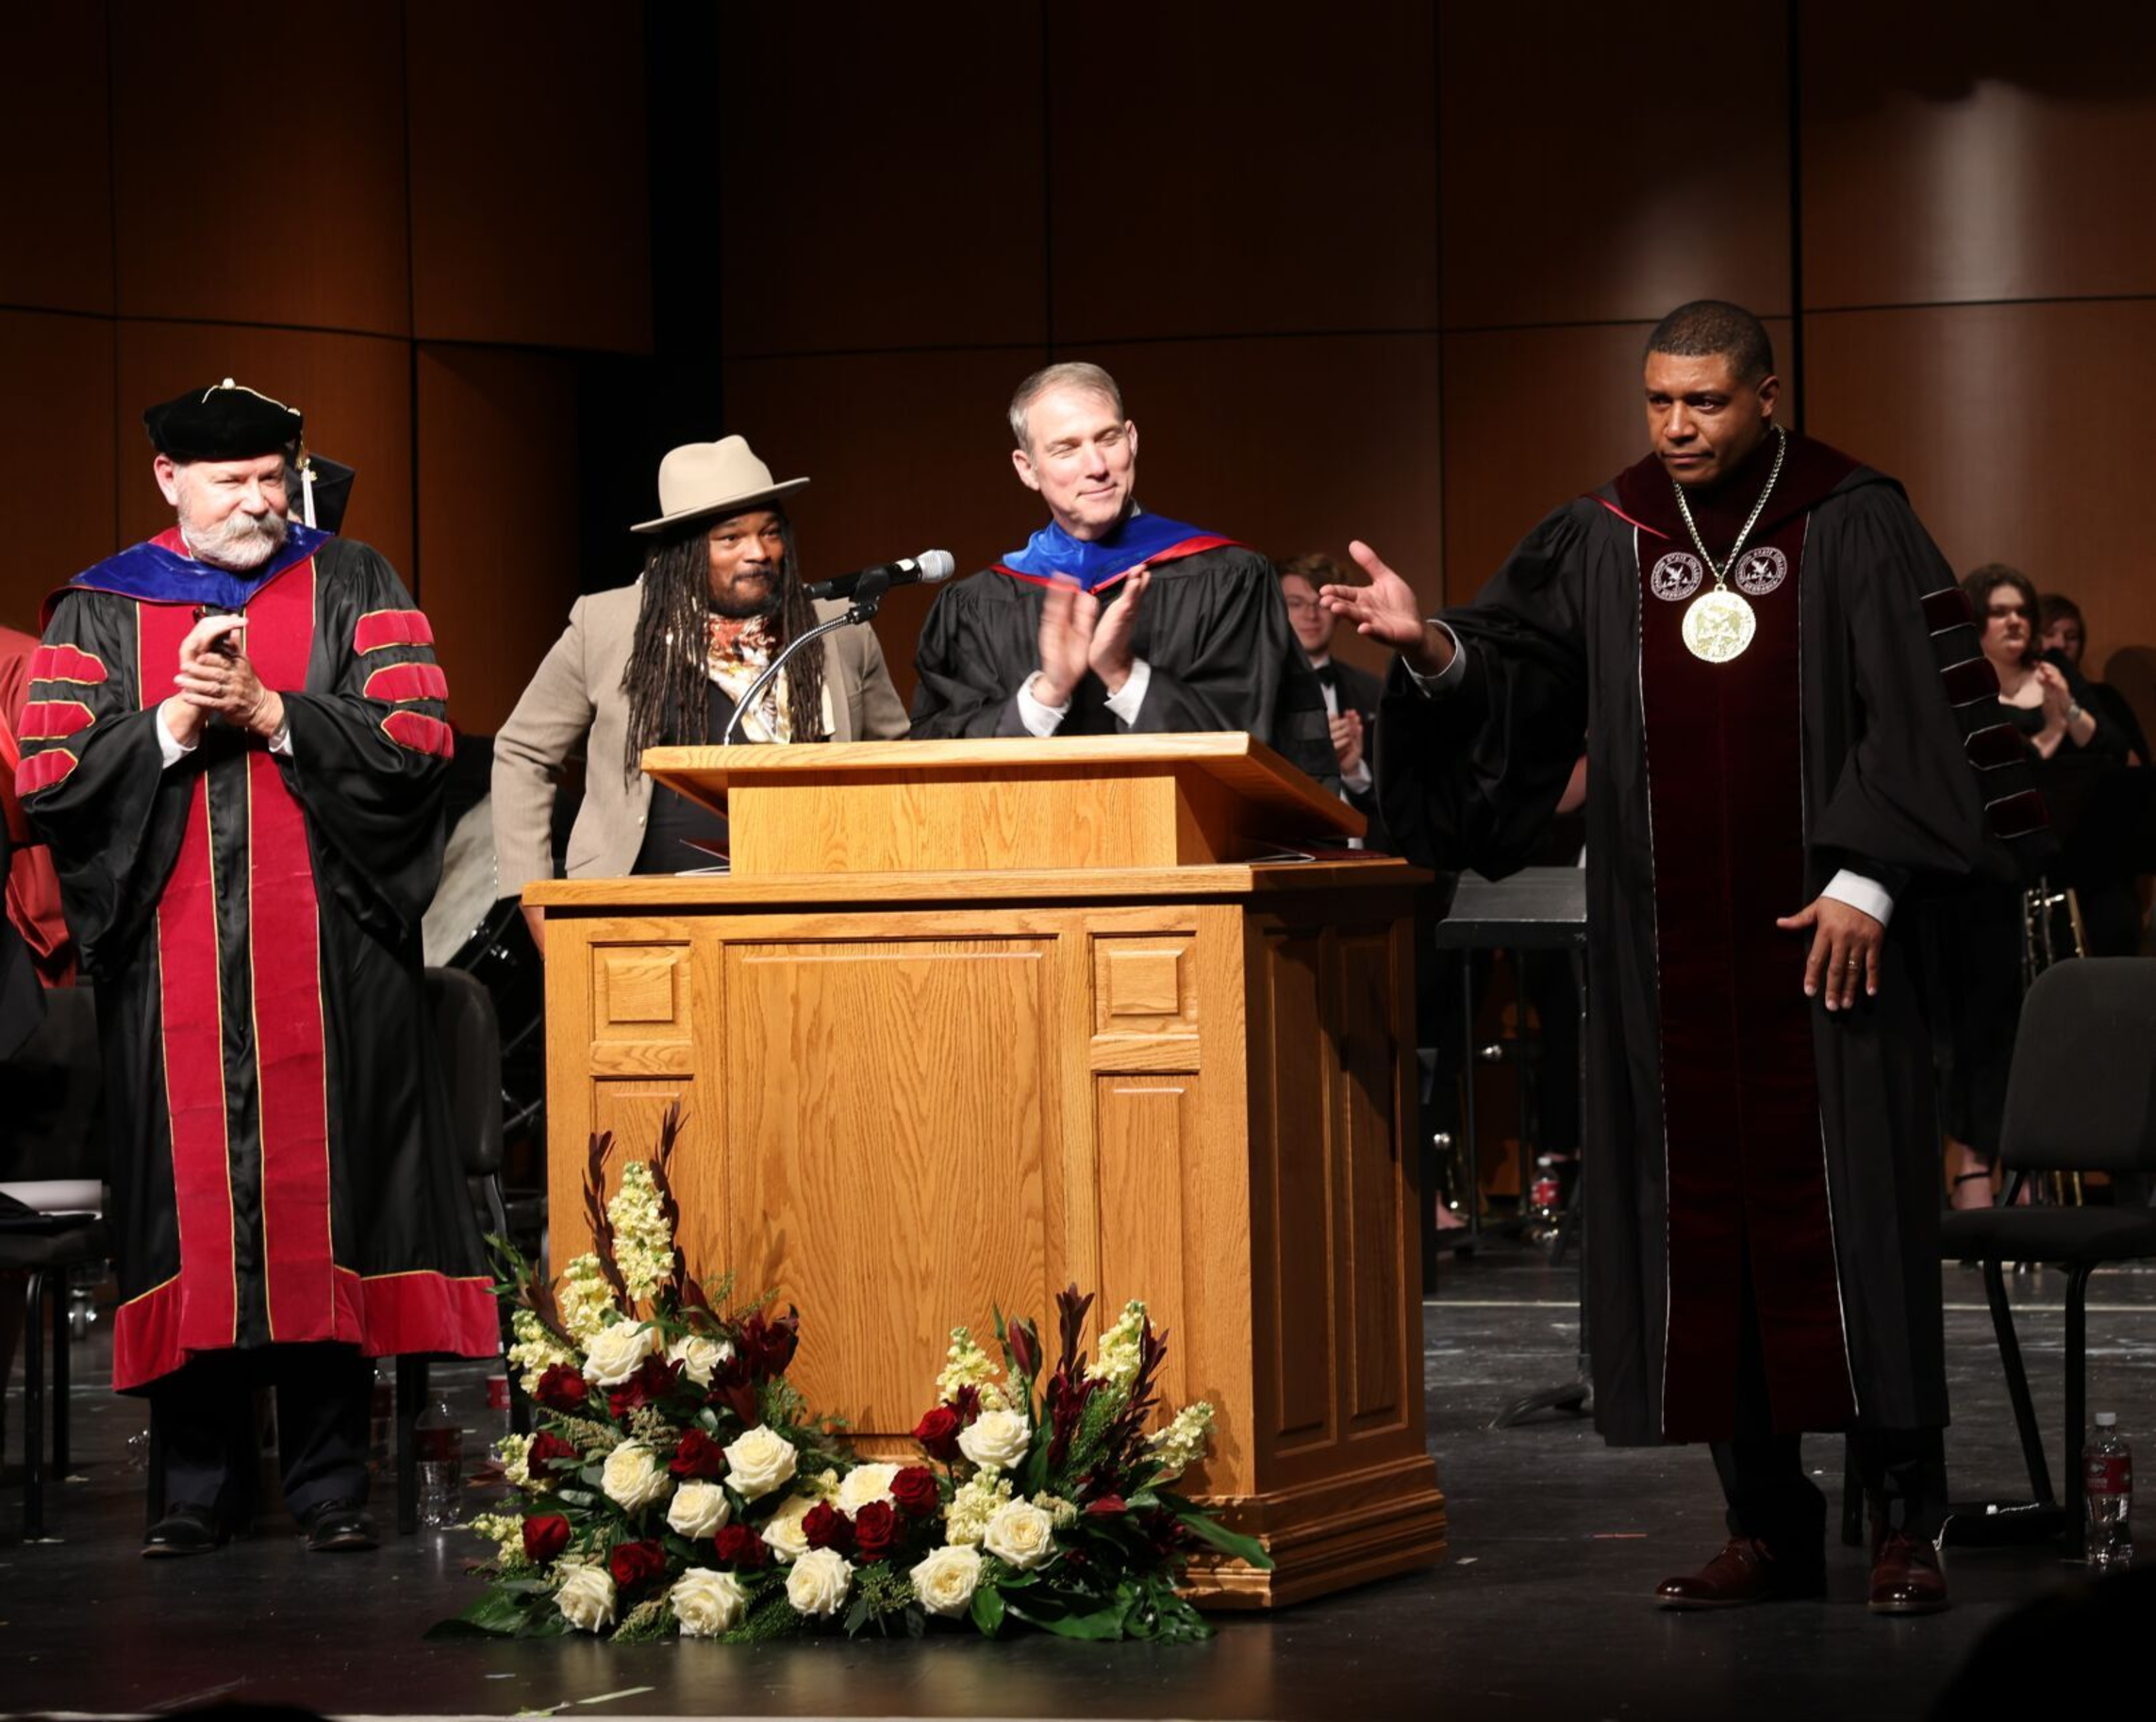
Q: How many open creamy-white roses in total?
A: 13